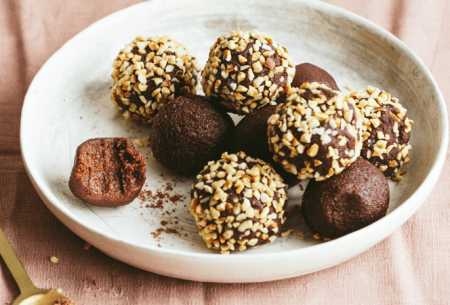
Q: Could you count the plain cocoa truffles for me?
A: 5